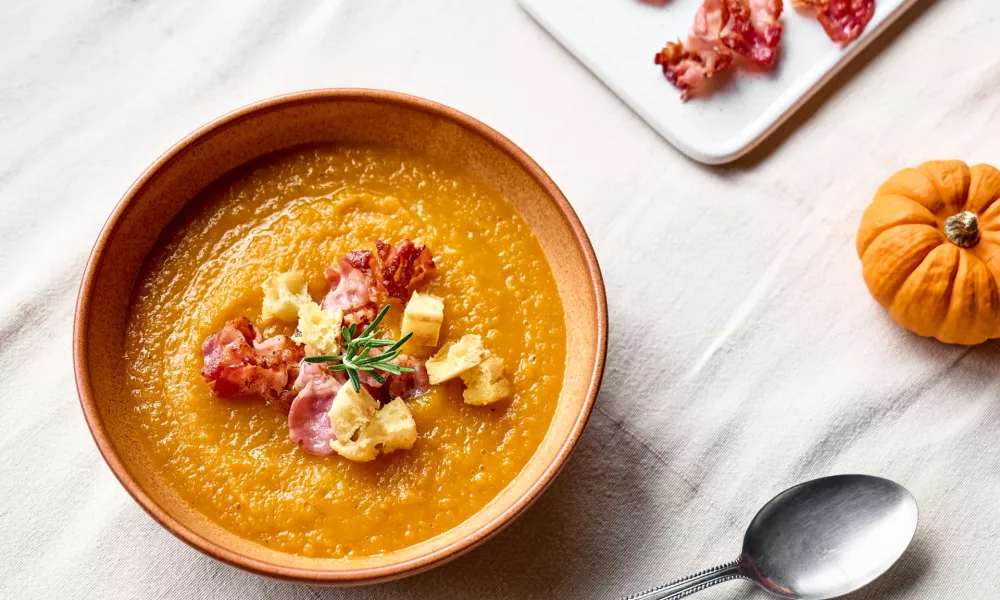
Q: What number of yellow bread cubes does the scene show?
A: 7